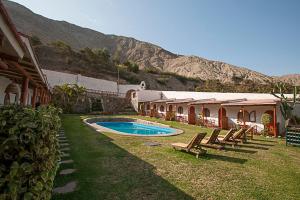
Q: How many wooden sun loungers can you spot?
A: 5